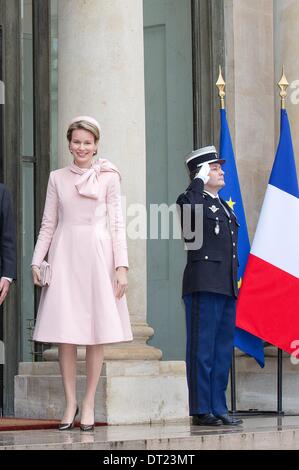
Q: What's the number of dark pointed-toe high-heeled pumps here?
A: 2